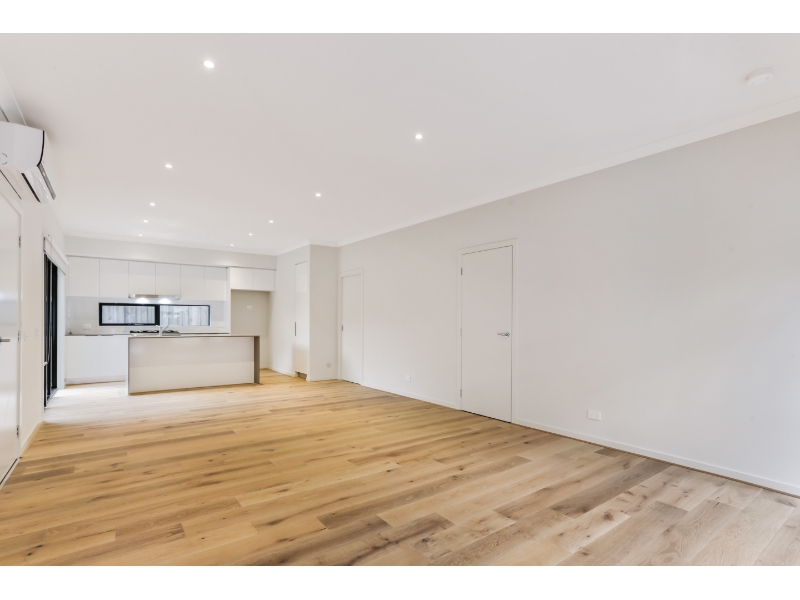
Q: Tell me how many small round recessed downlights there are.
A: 10